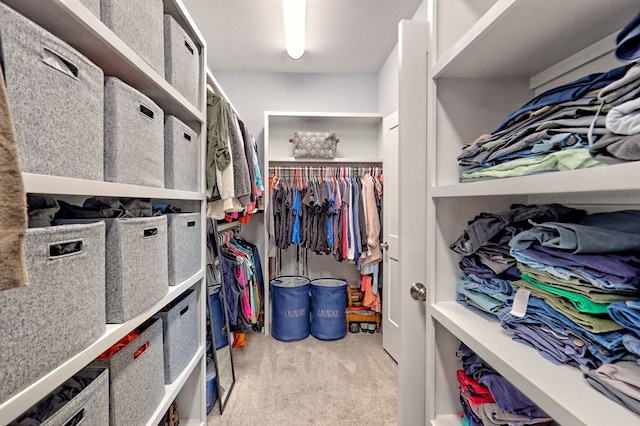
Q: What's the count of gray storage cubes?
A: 12